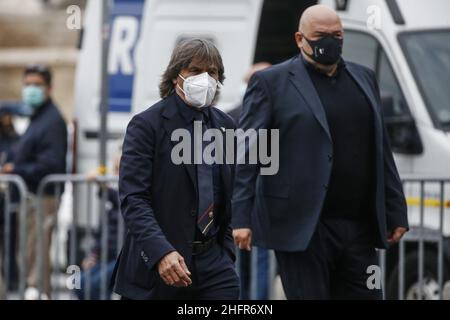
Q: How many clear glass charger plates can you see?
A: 0